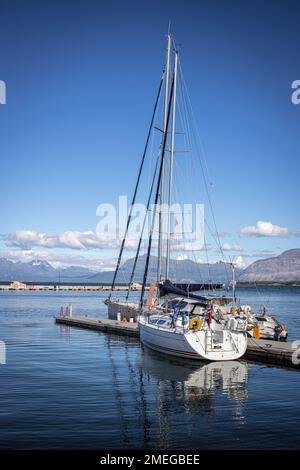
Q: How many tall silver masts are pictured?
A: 2